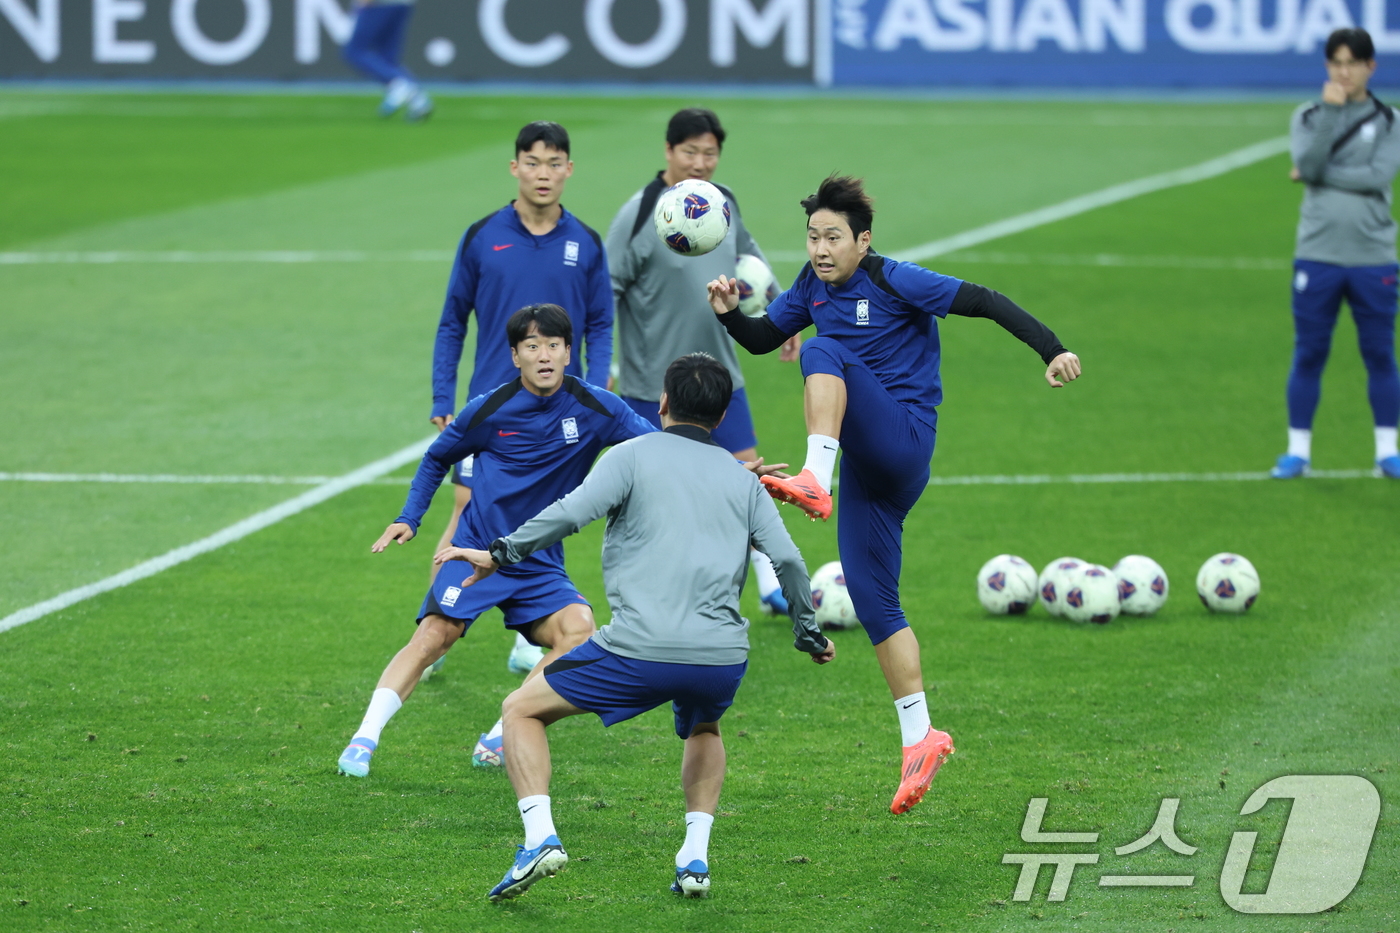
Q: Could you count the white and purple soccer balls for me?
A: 8